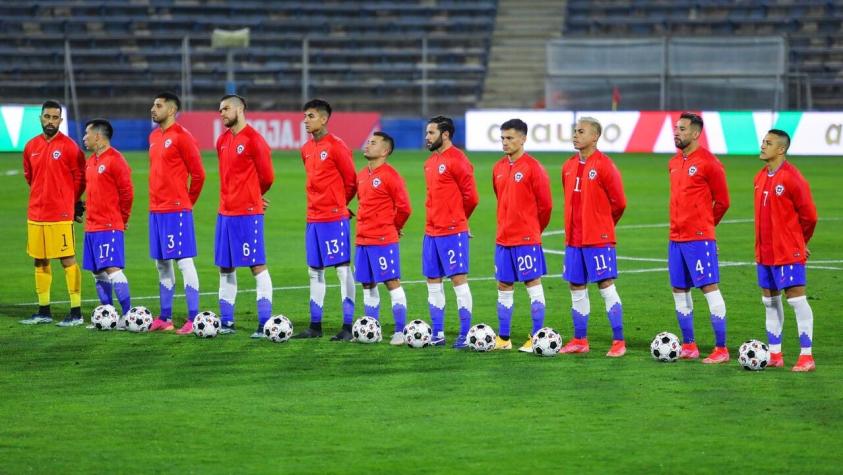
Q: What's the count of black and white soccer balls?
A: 10